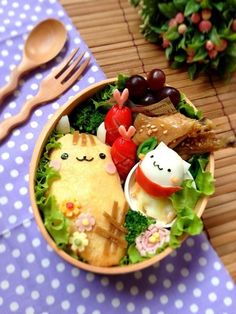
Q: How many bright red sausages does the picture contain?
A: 2